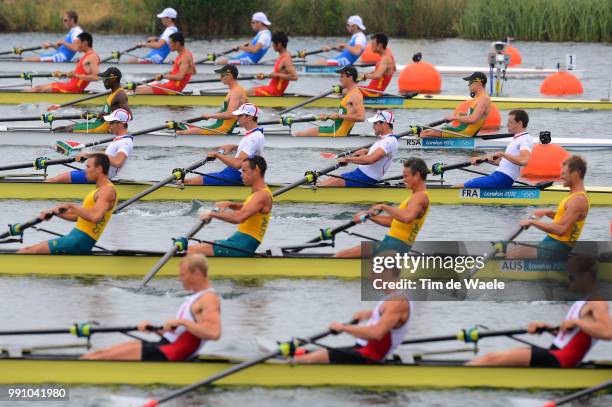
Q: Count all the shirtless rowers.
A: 0